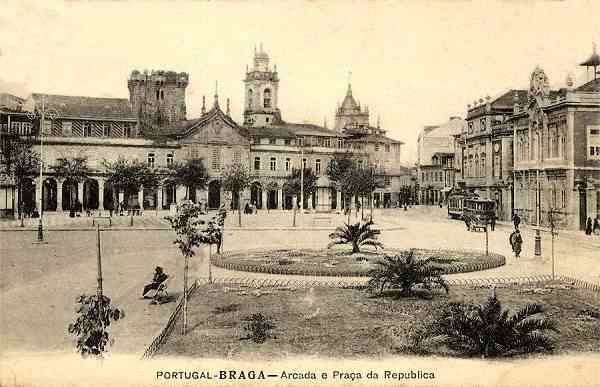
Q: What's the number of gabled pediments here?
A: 1